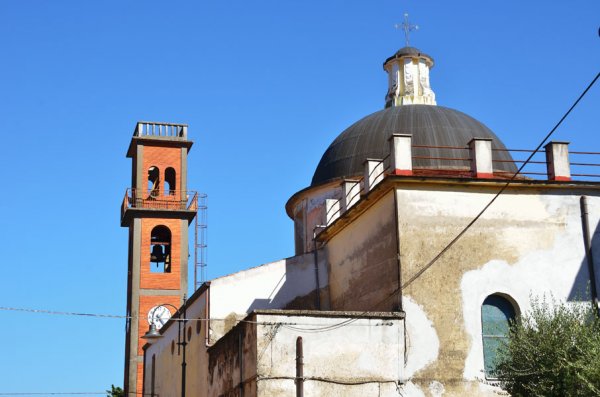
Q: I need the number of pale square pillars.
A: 6